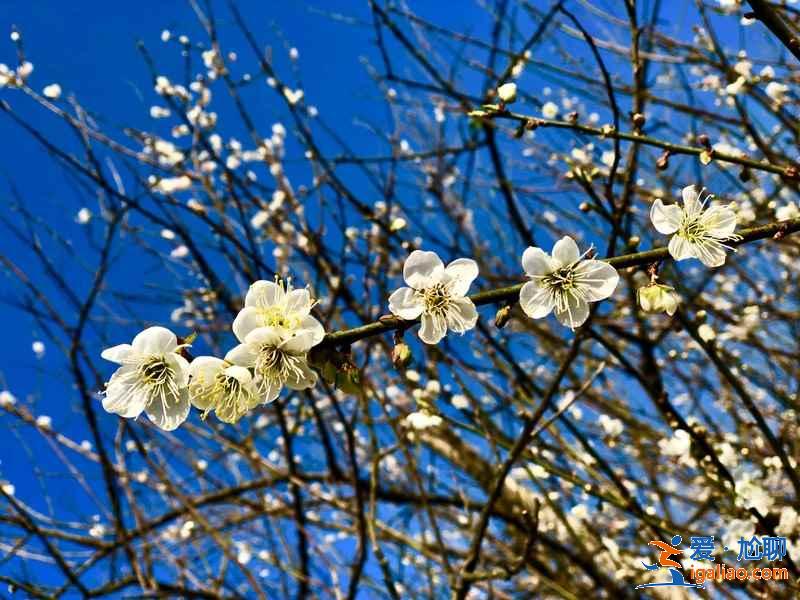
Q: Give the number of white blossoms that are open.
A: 7